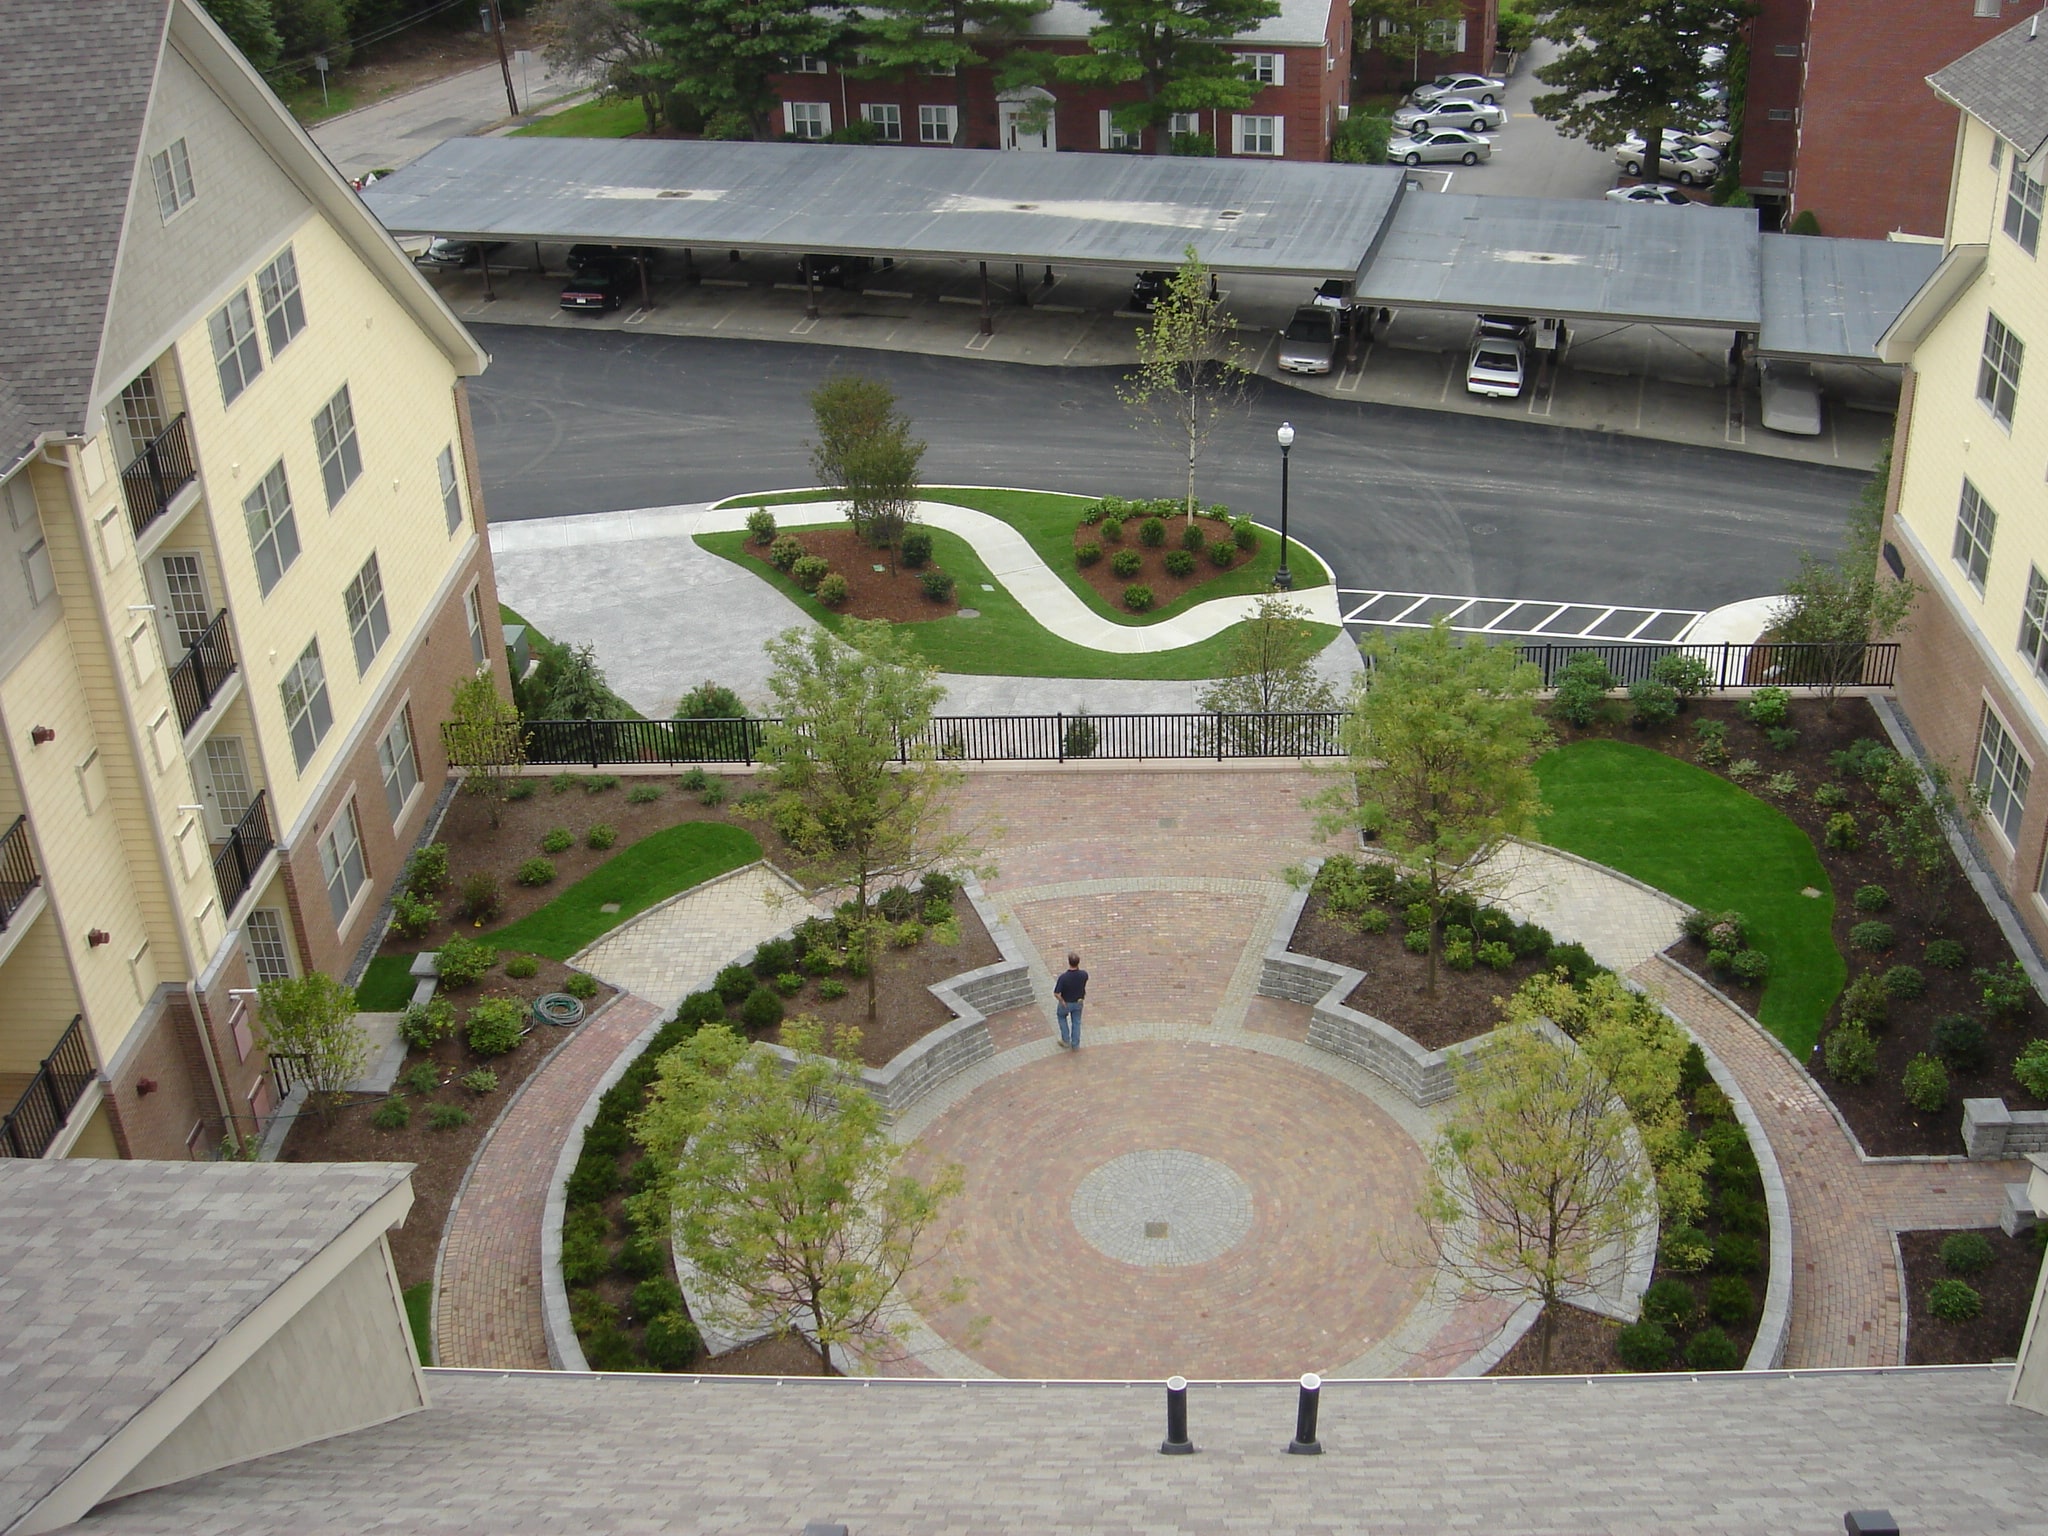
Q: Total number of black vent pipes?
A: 2